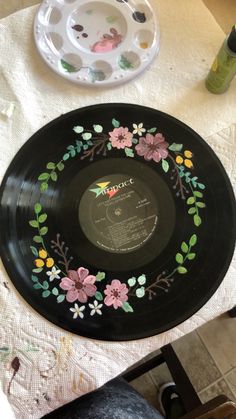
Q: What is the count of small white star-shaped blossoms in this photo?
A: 4